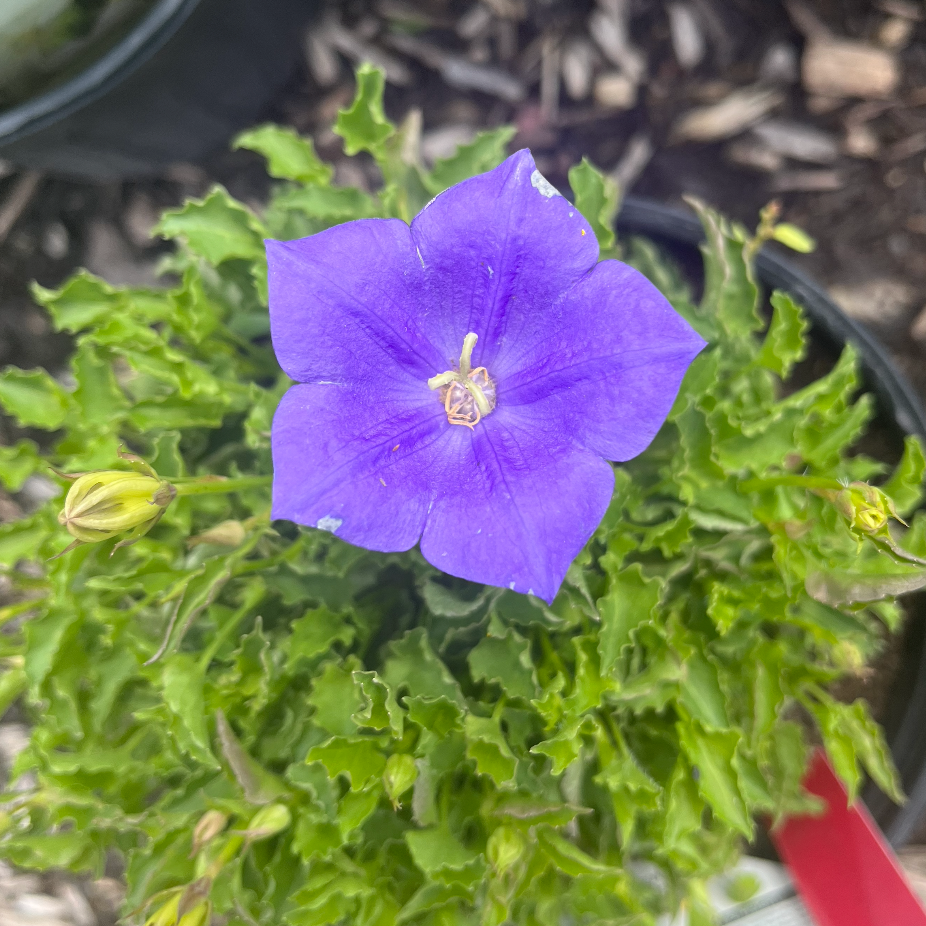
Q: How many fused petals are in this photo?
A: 5